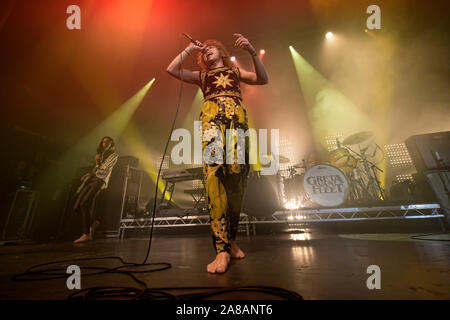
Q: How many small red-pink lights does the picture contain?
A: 2